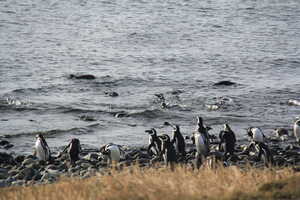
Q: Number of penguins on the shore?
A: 11